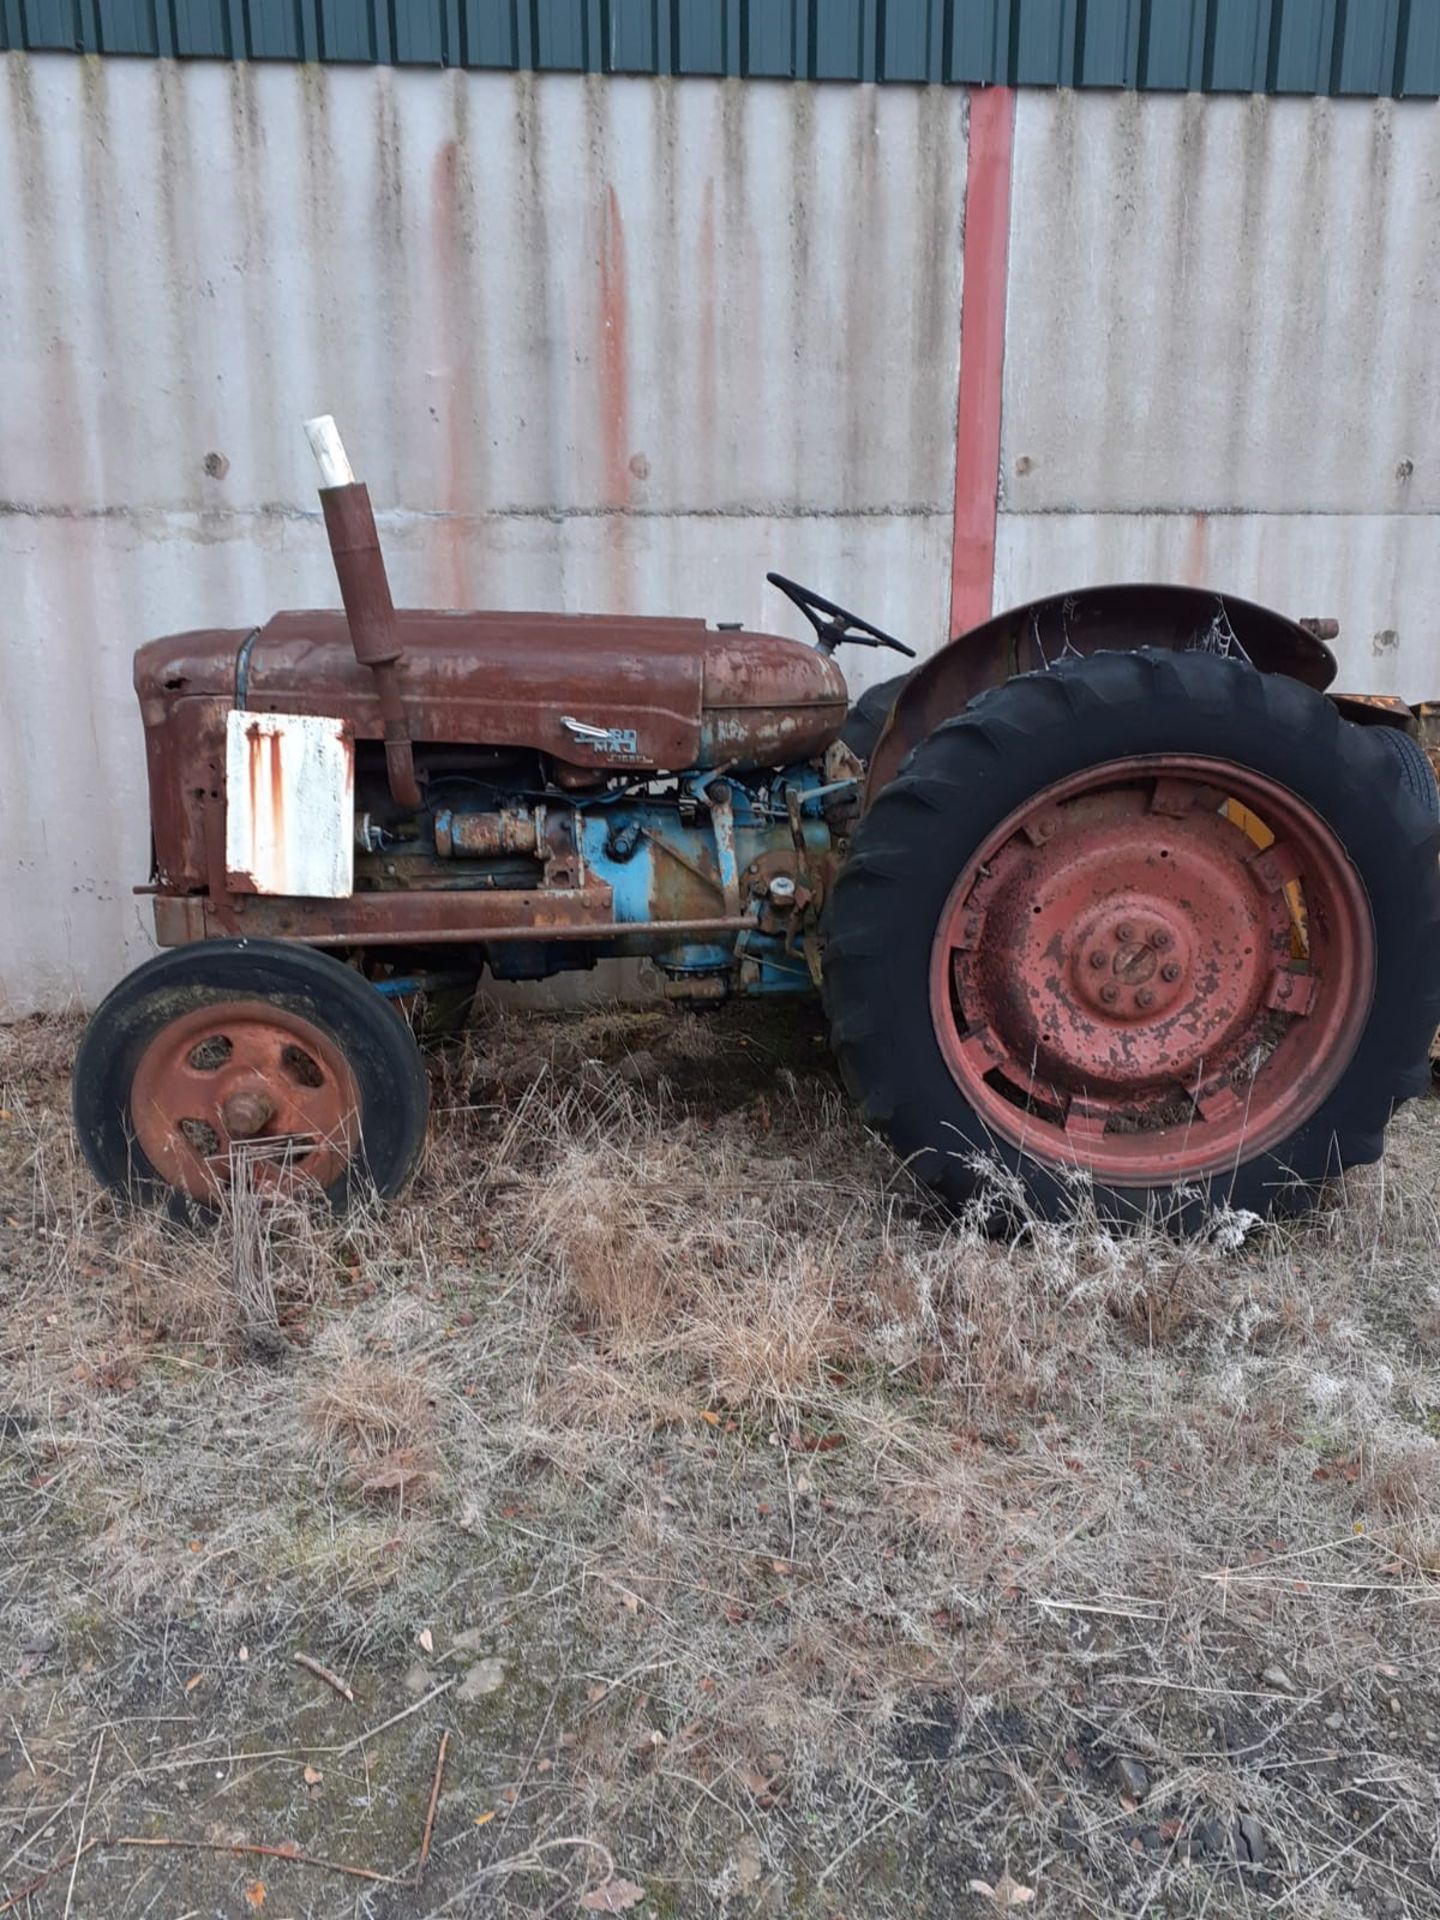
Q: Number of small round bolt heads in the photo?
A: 6